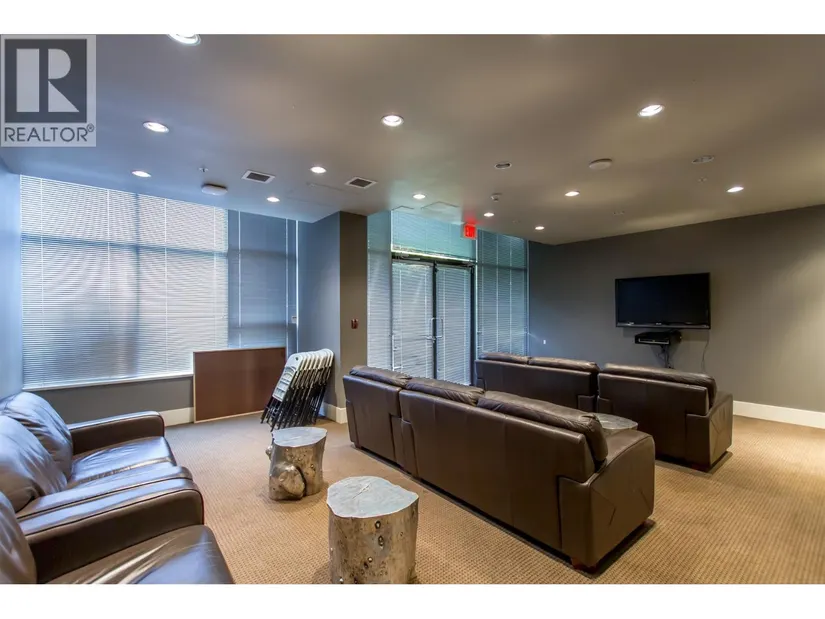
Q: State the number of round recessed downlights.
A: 12